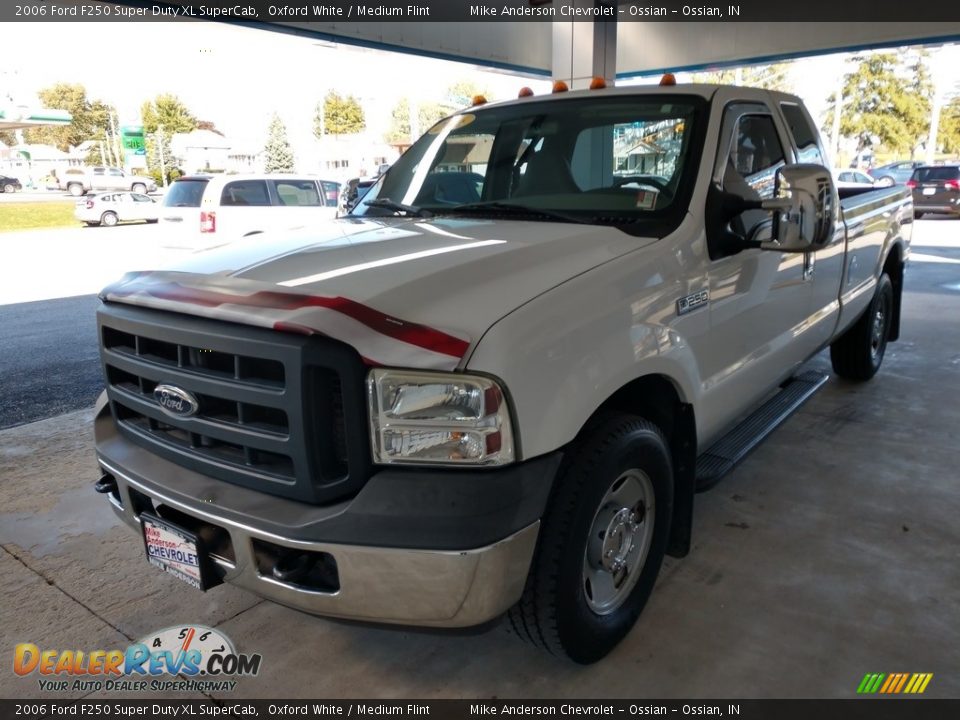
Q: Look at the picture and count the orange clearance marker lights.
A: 5